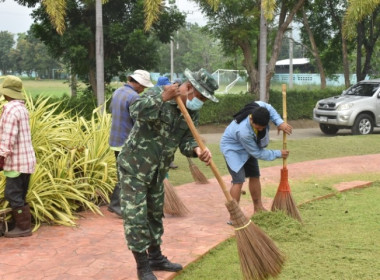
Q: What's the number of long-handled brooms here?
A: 4